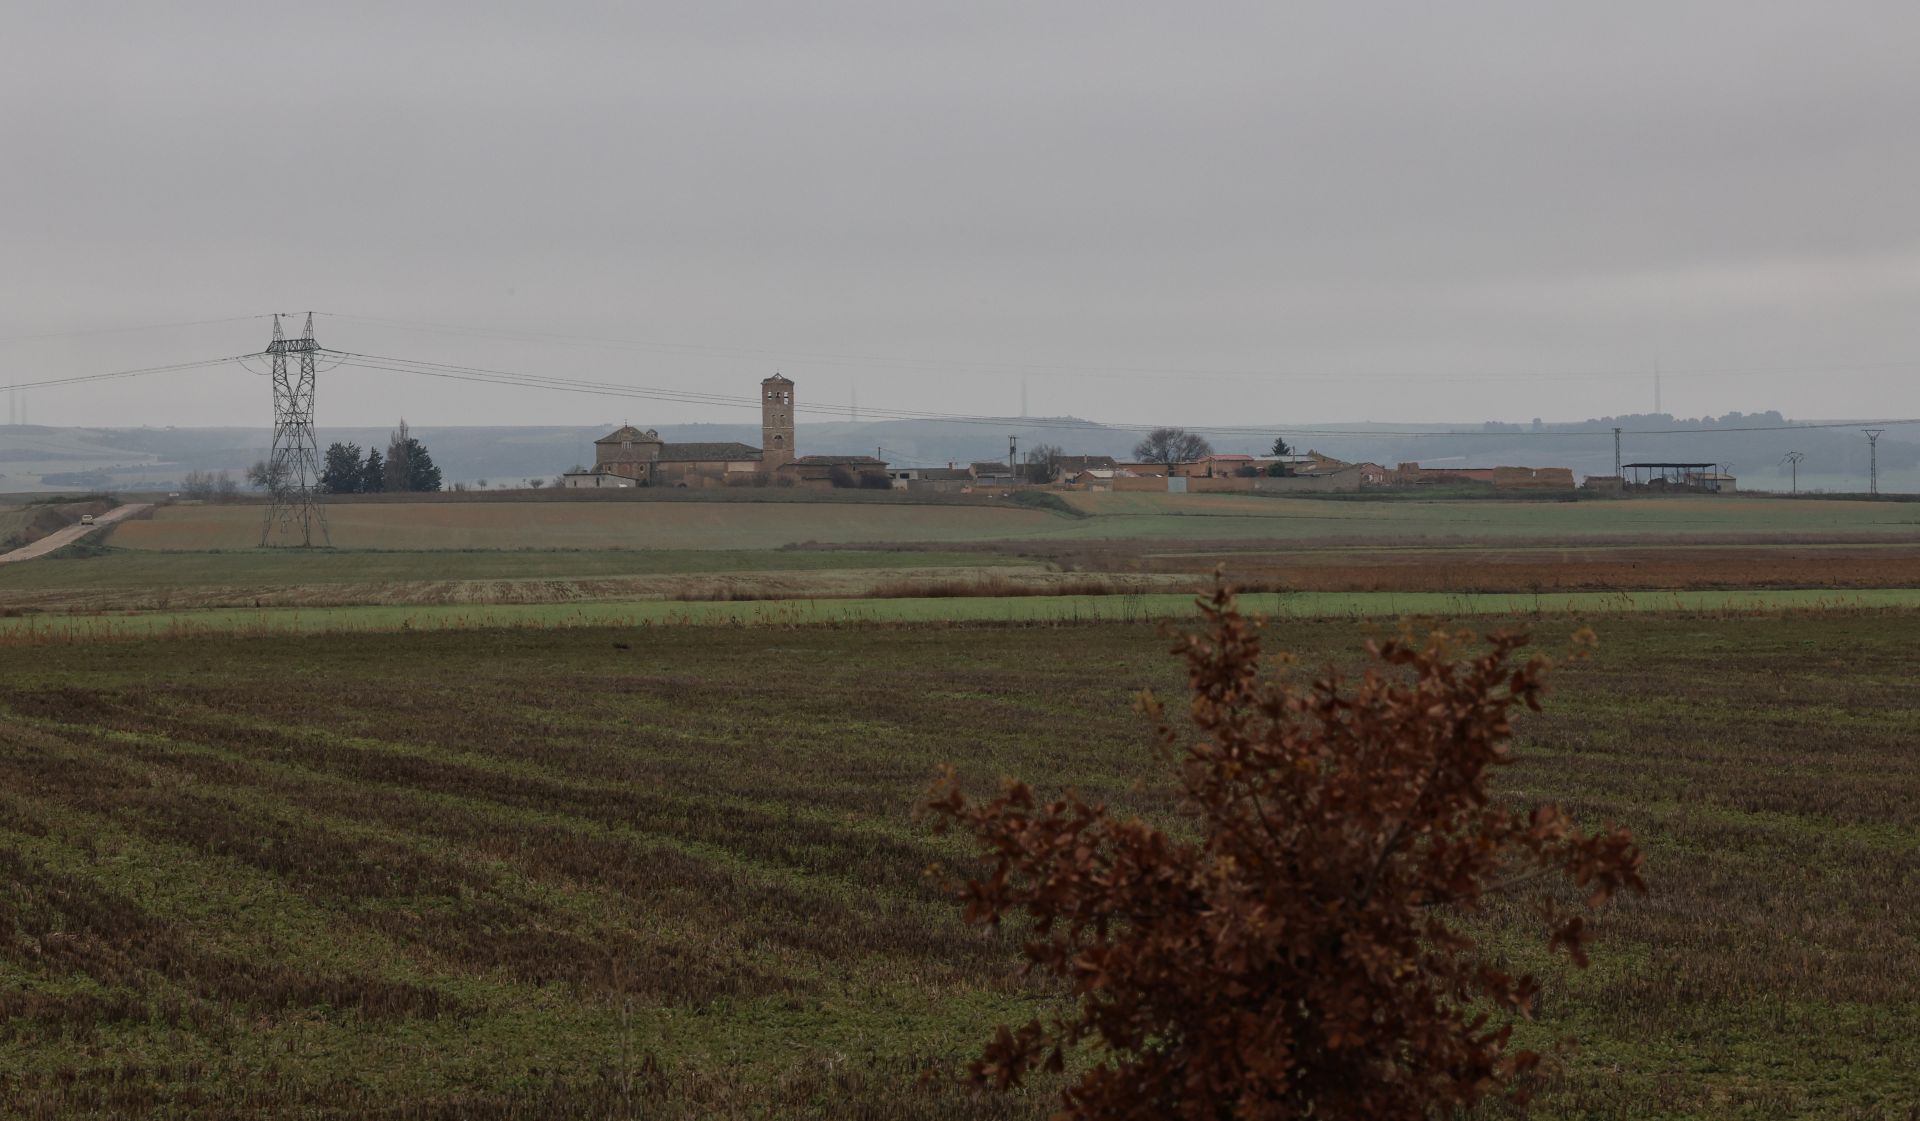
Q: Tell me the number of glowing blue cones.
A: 0